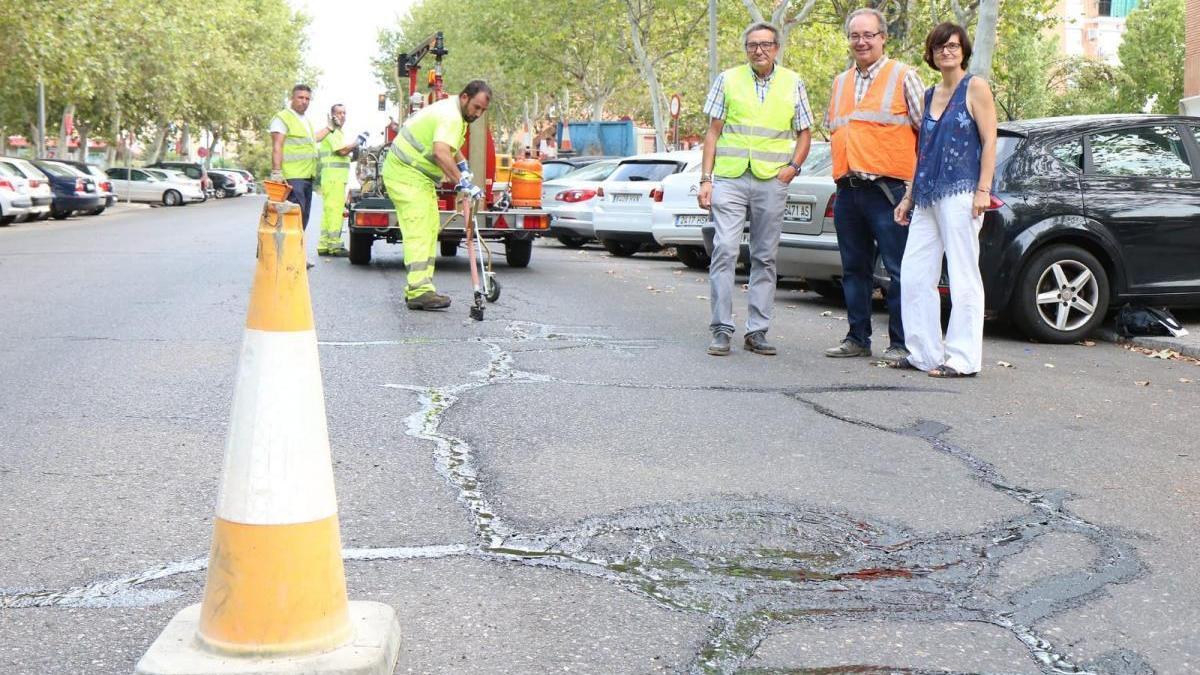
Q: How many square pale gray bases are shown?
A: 1